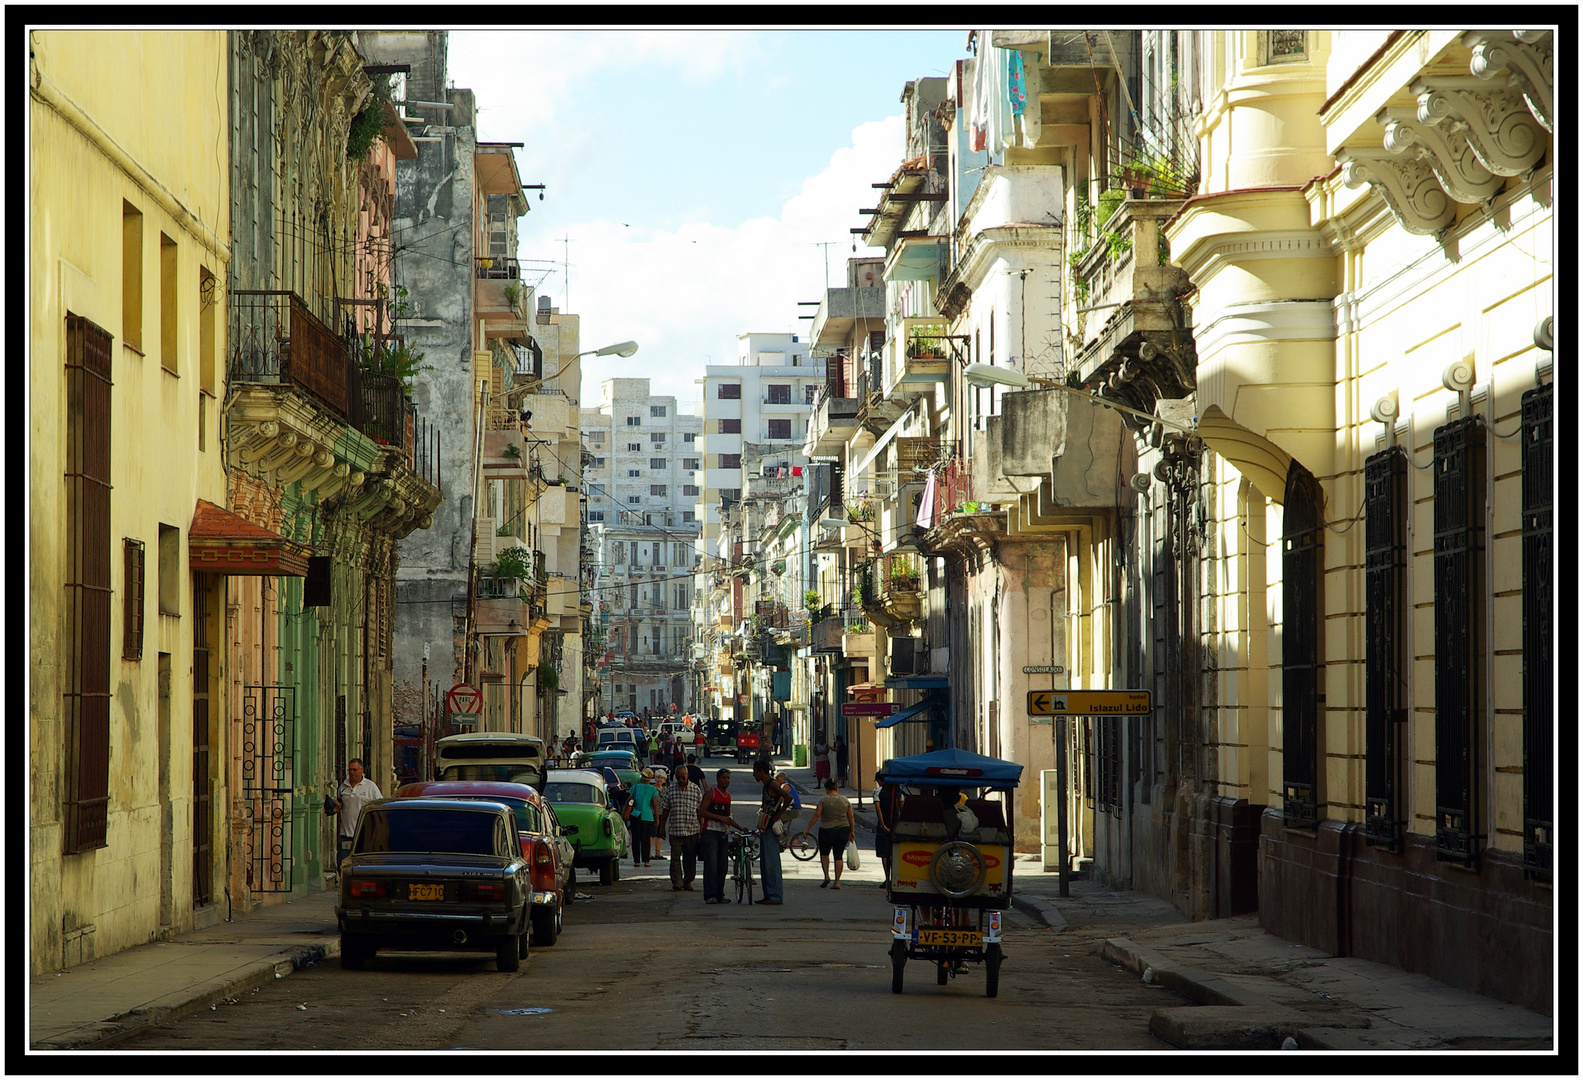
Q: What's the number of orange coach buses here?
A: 0